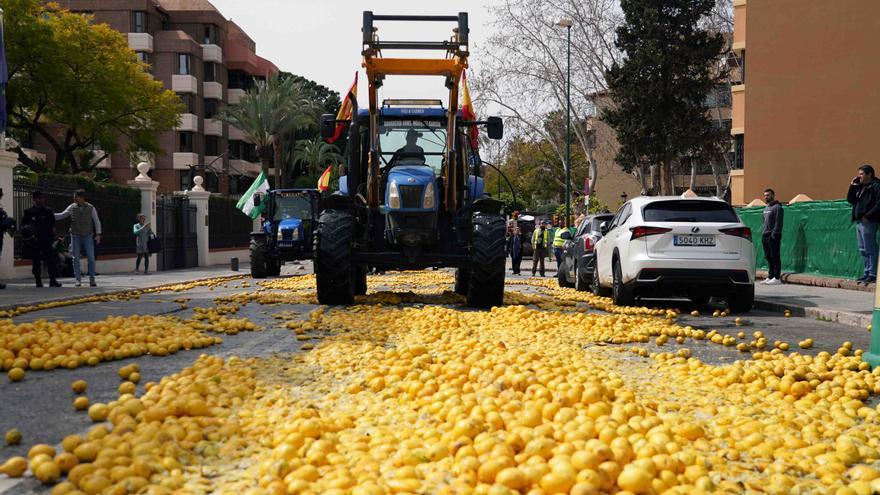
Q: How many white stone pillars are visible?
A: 3